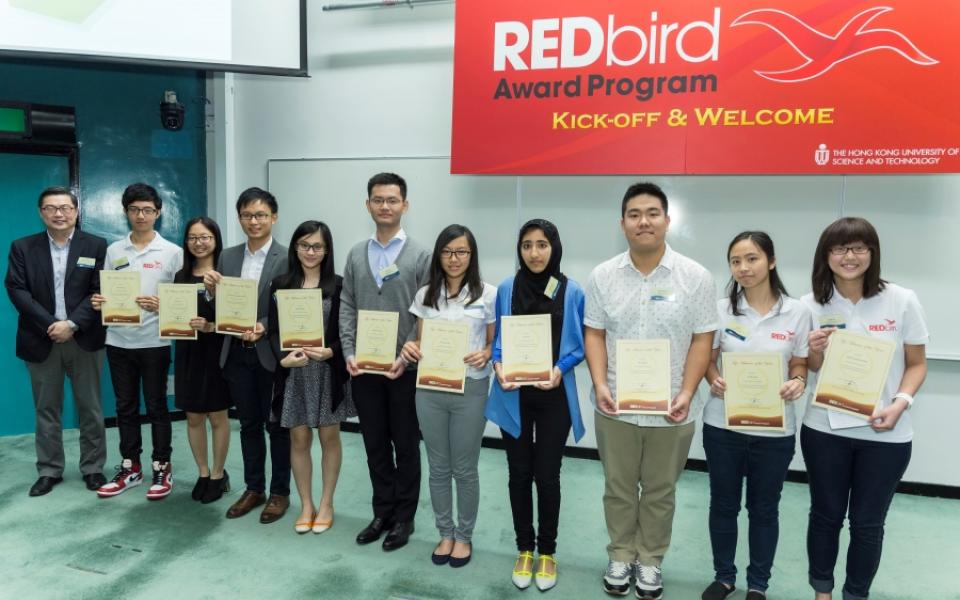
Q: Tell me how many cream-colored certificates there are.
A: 10